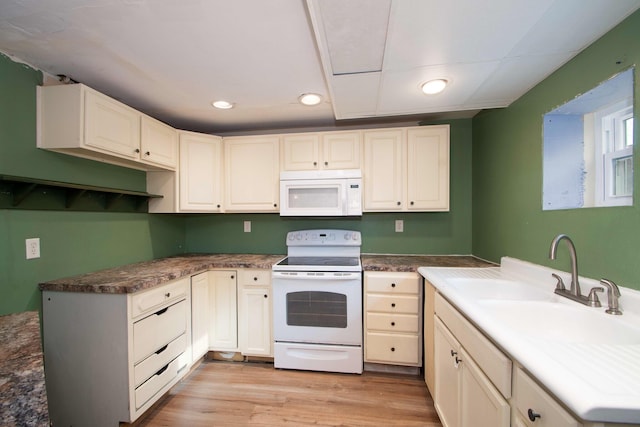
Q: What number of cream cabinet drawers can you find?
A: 10